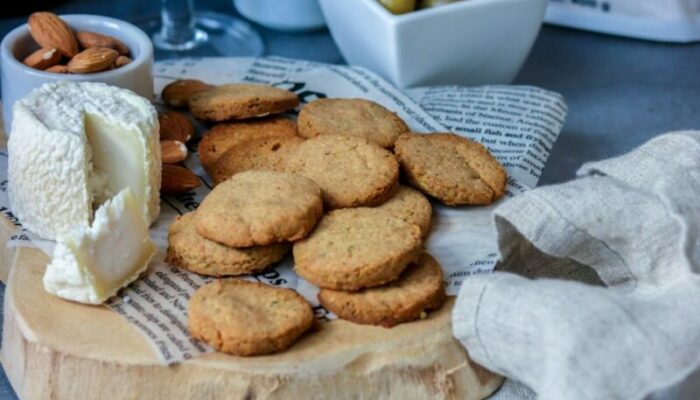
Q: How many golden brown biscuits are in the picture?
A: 12